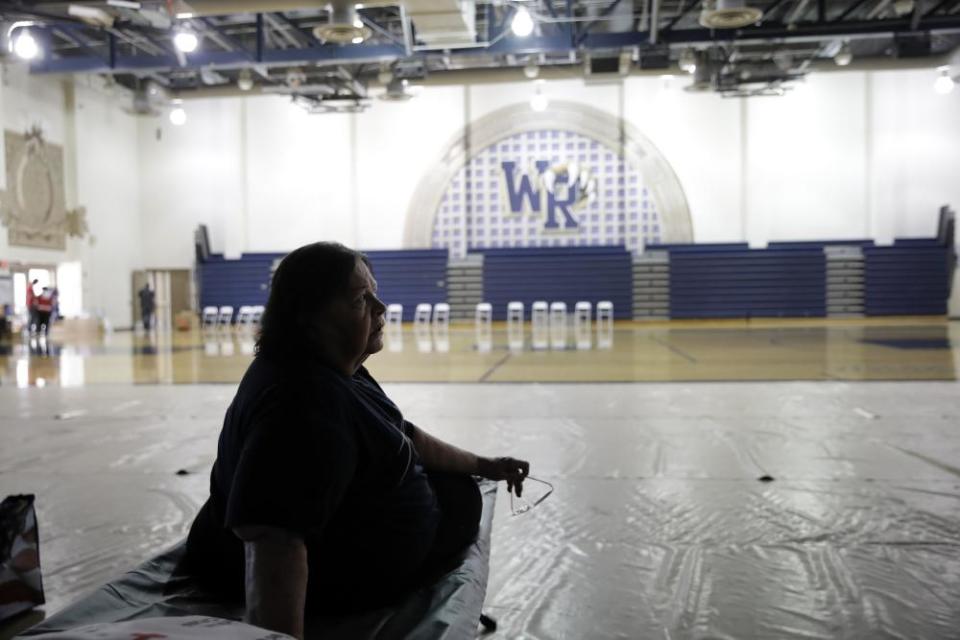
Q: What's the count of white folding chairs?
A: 13